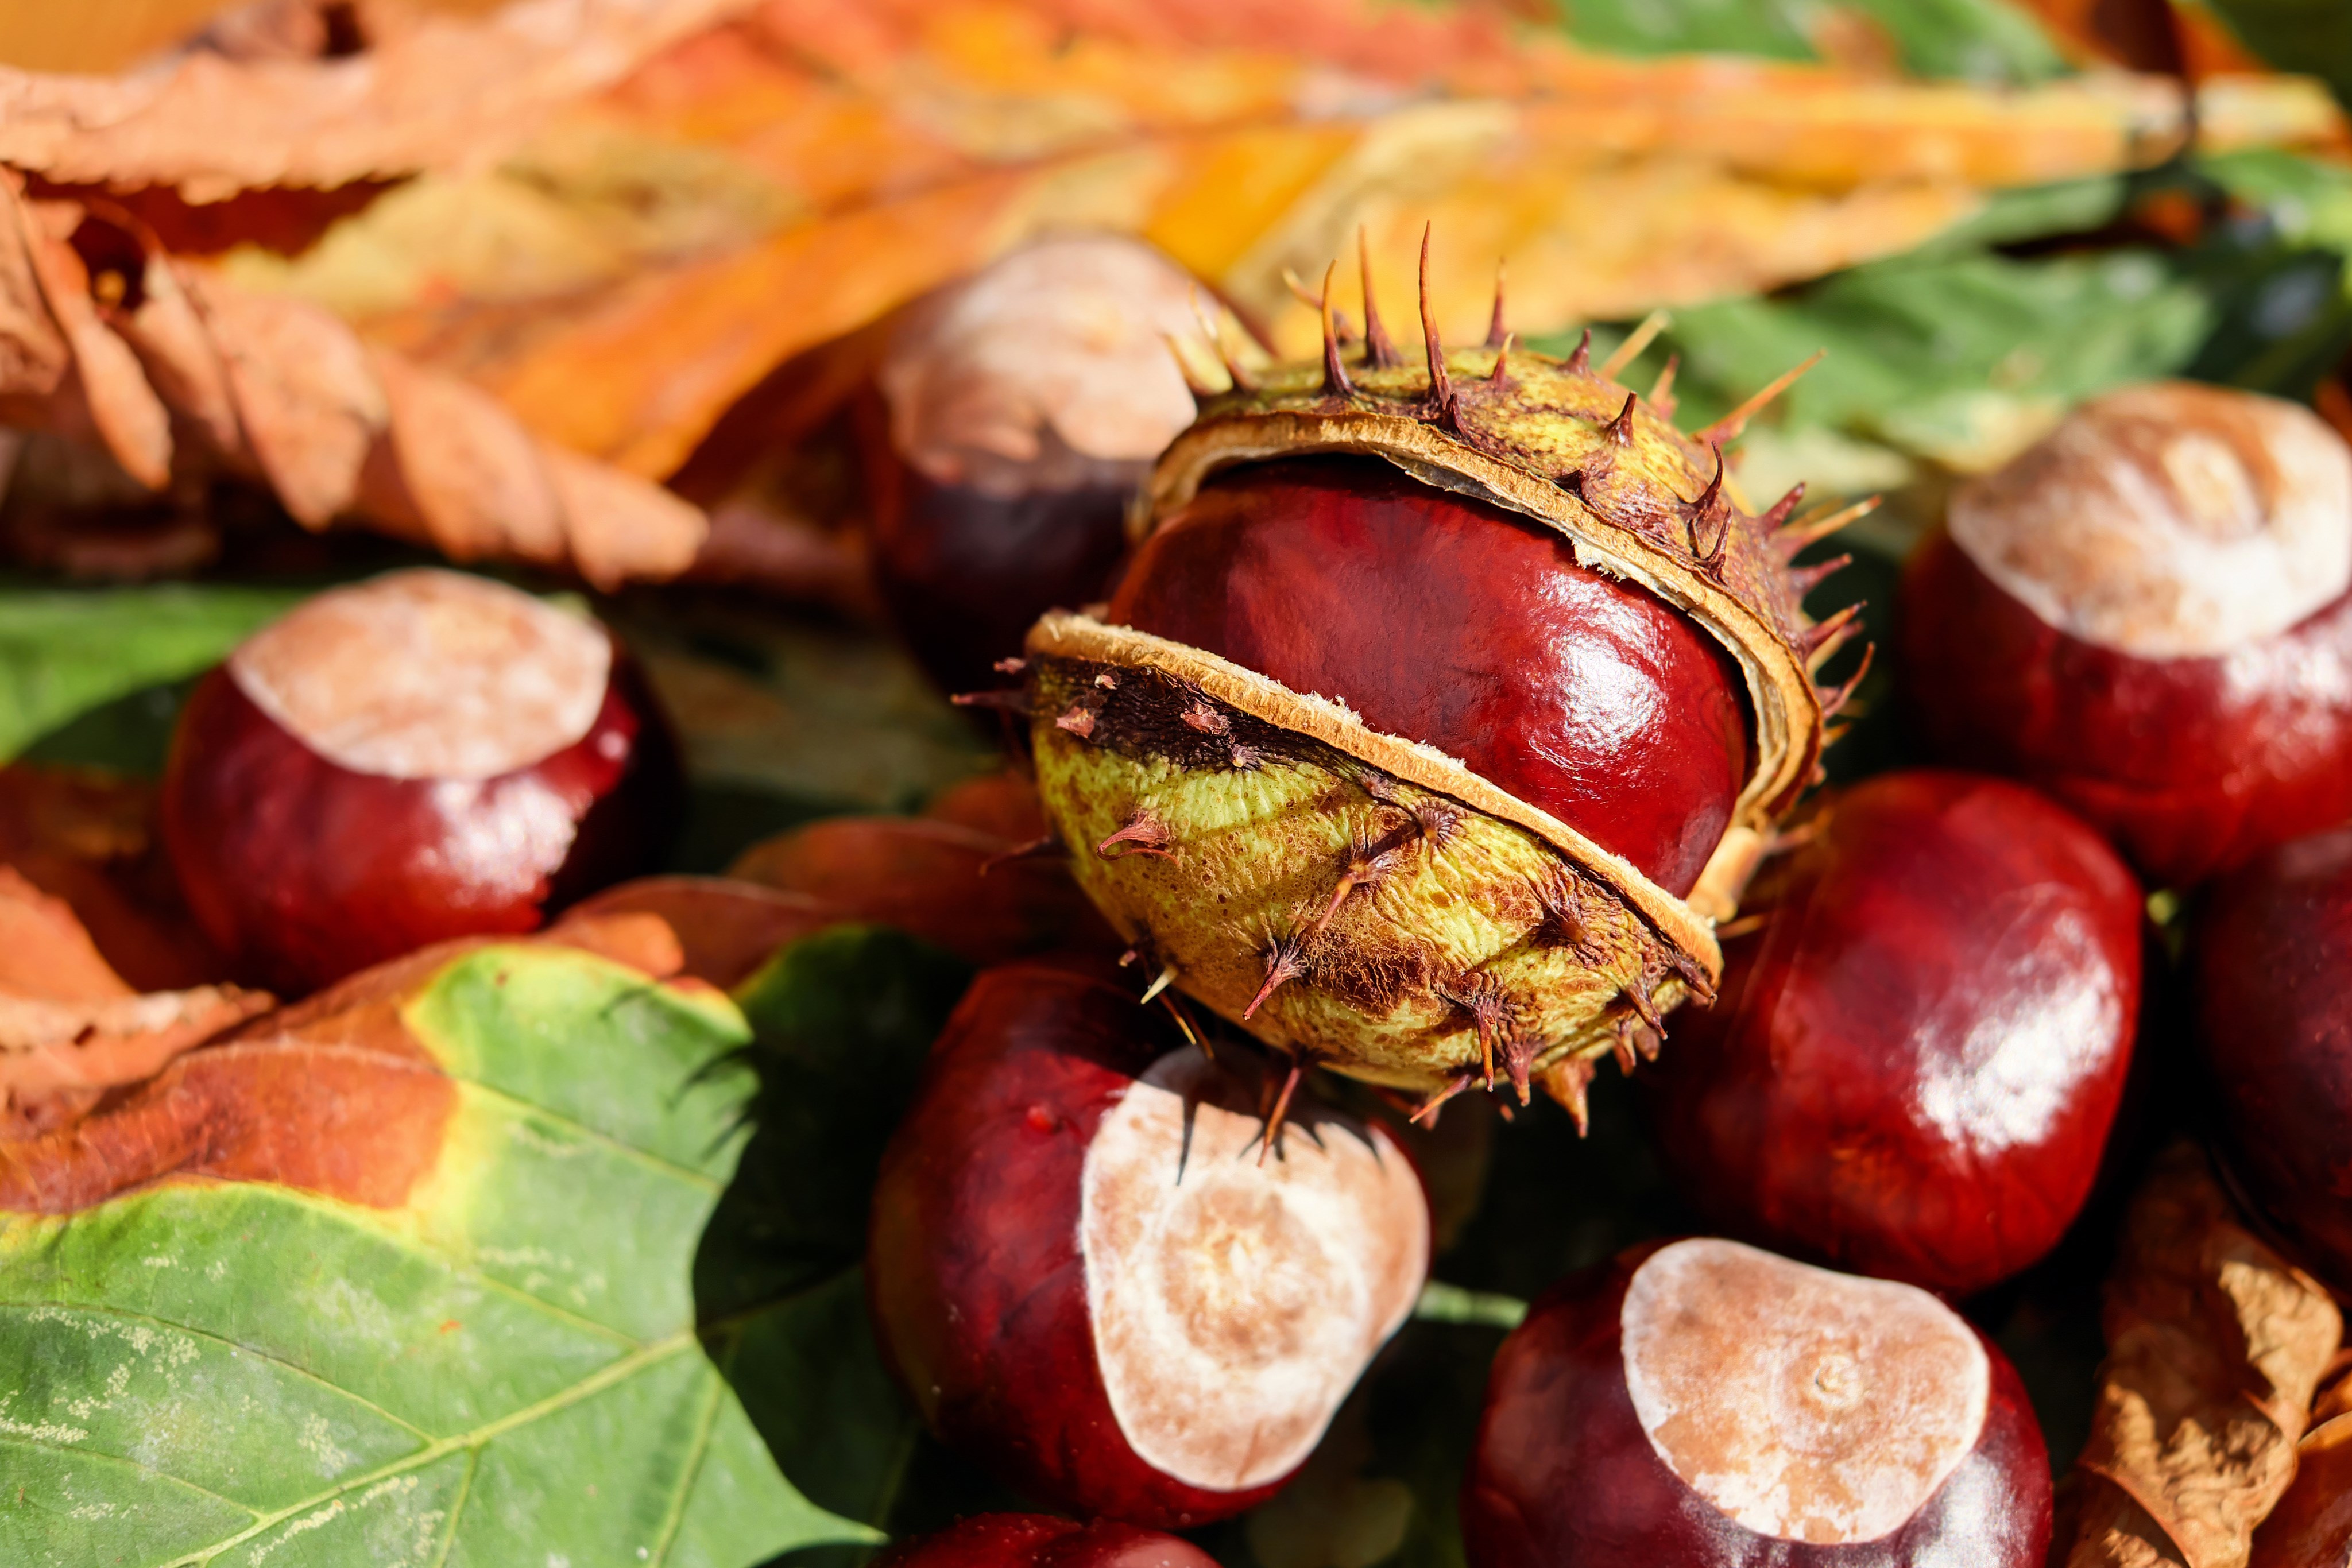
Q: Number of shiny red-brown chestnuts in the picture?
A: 9